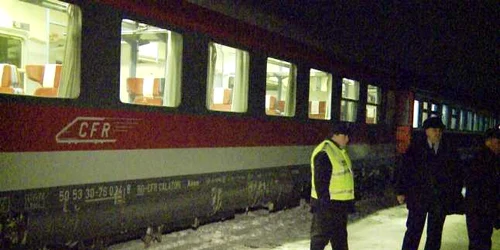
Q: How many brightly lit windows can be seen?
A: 7